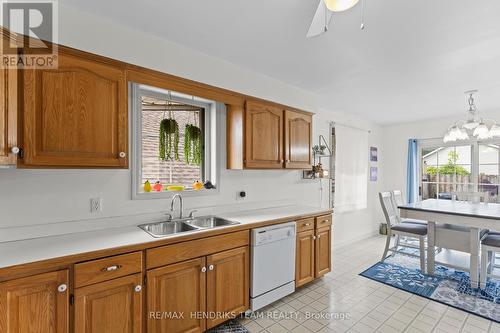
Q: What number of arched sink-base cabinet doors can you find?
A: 0